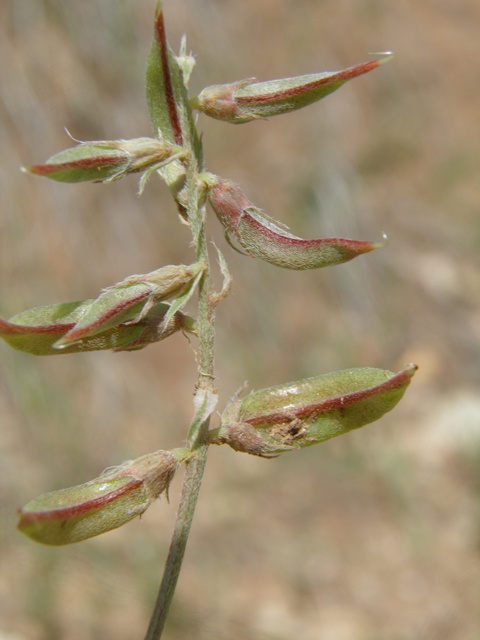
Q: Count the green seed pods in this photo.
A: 8